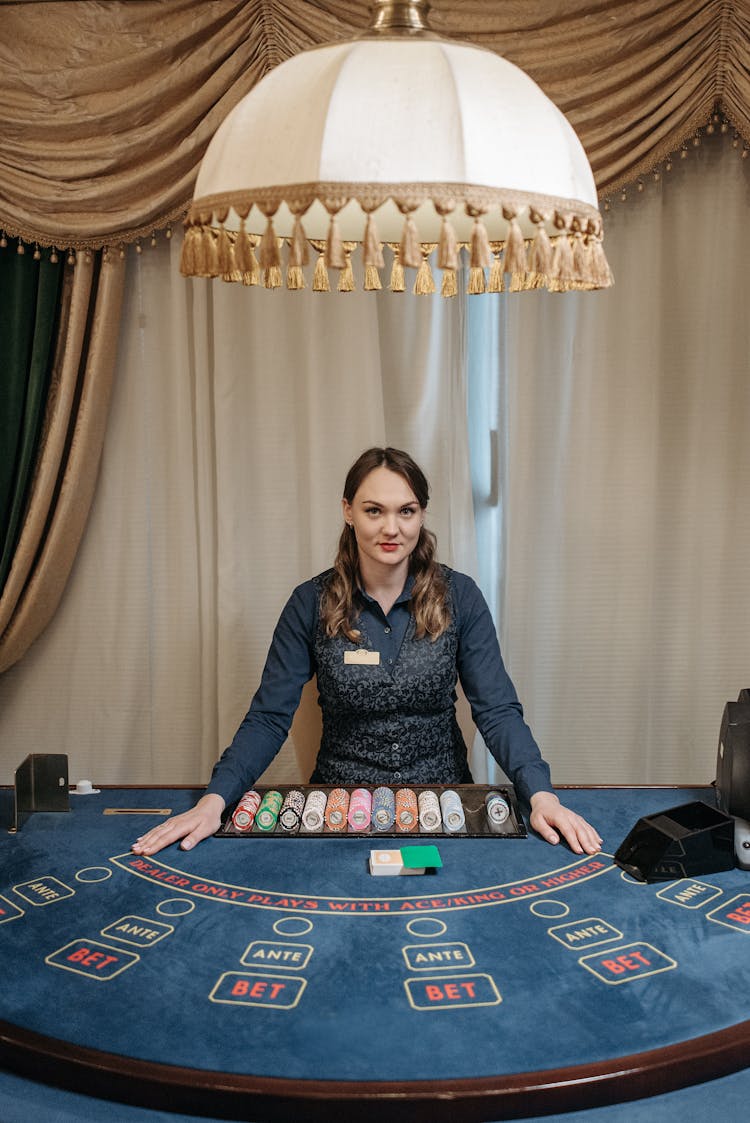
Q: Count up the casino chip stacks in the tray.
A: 11